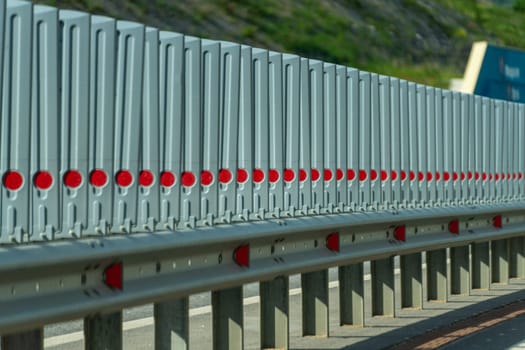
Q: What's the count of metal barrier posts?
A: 14